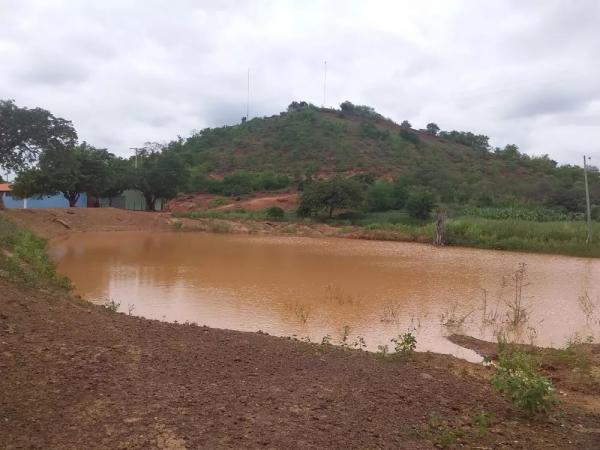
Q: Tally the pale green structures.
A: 1